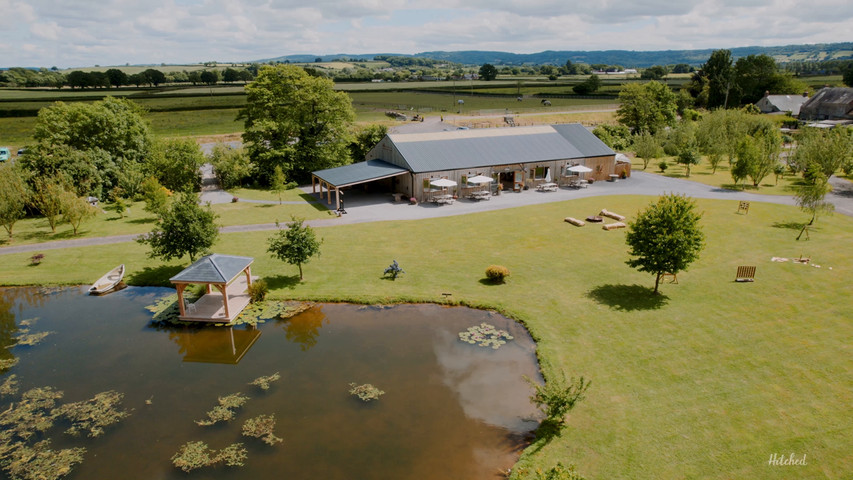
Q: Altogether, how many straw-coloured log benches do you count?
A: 3